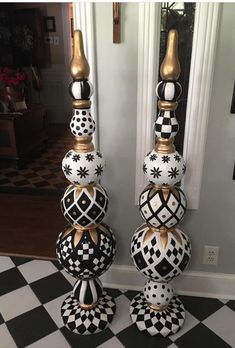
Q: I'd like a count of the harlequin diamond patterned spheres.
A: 4